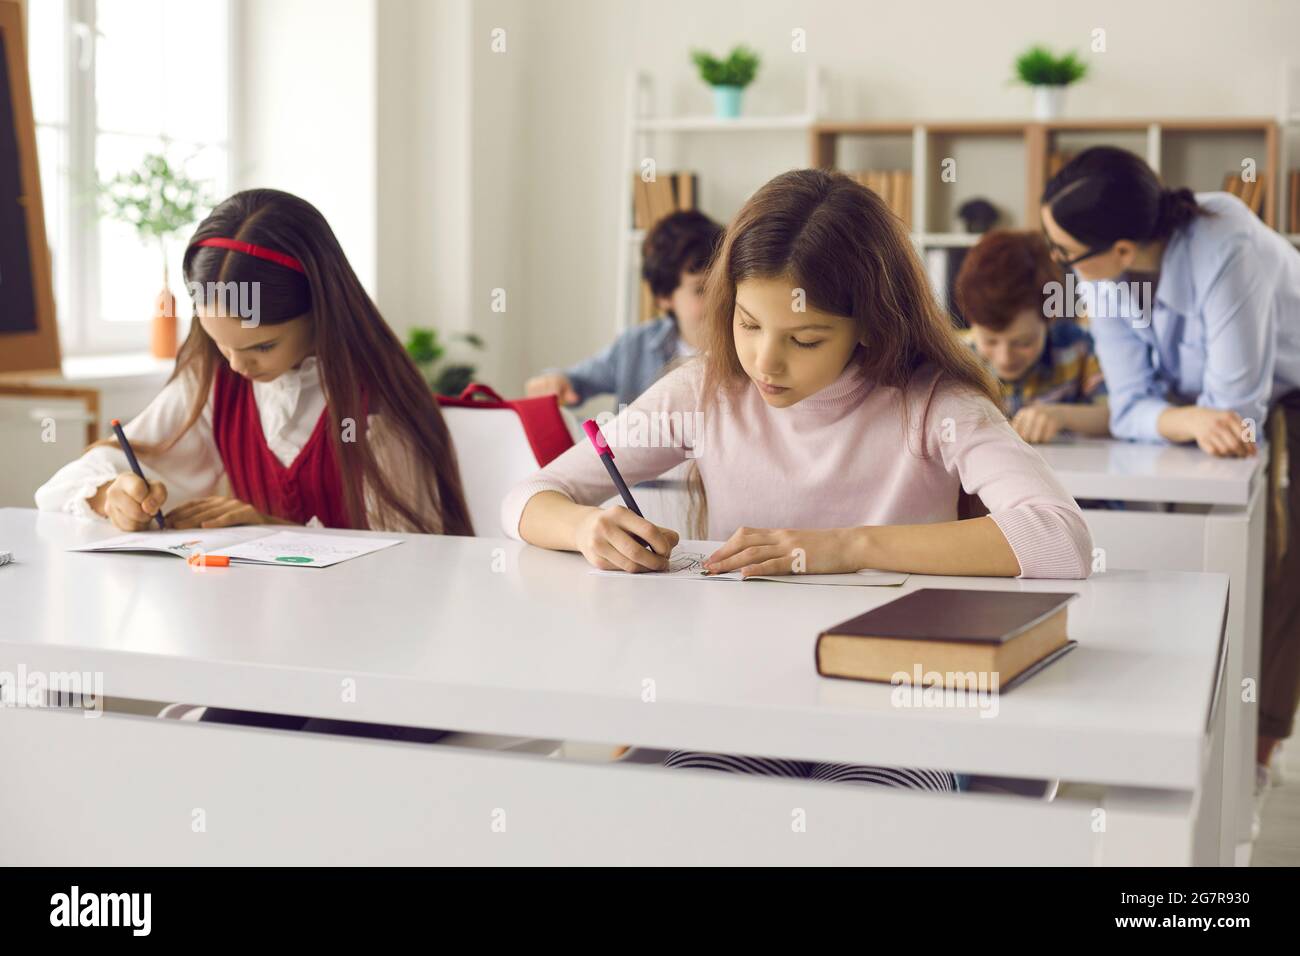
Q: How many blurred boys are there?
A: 2